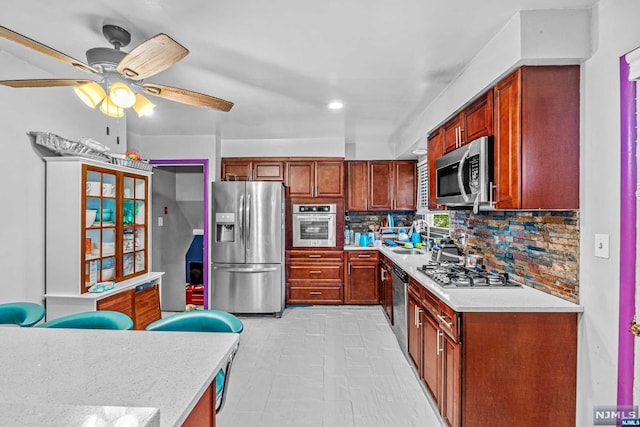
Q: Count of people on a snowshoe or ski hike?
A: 0